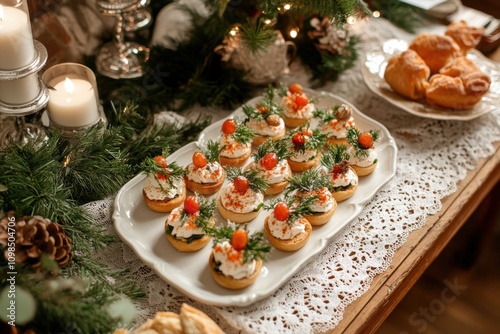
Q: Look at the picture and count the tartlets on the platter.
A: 15